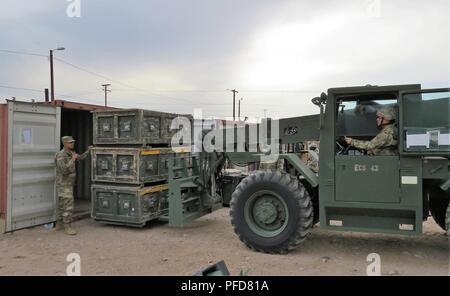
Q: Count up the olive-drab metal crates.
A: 3